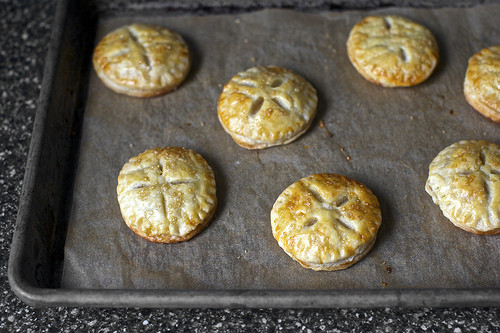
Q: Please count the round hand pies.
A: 7